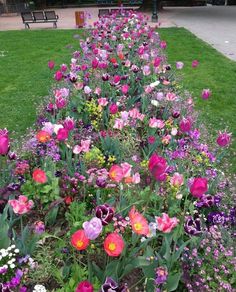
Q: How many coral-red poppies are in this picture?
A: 6